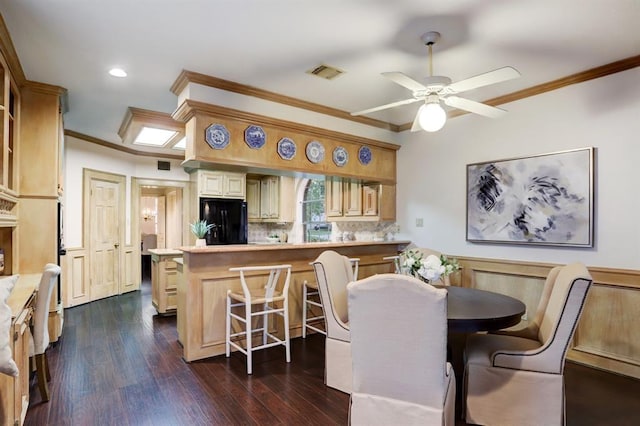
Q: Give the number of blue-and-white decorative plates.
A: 6